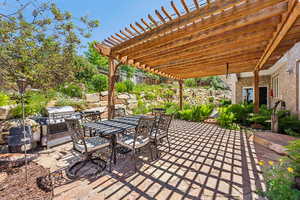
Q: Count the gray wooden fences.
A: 1